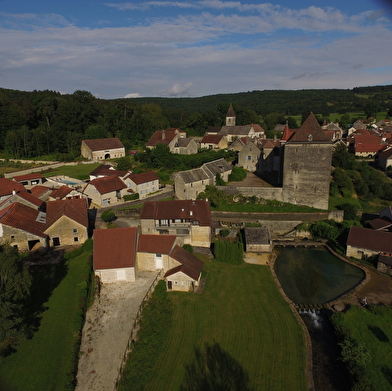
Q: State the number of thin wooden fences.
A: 1